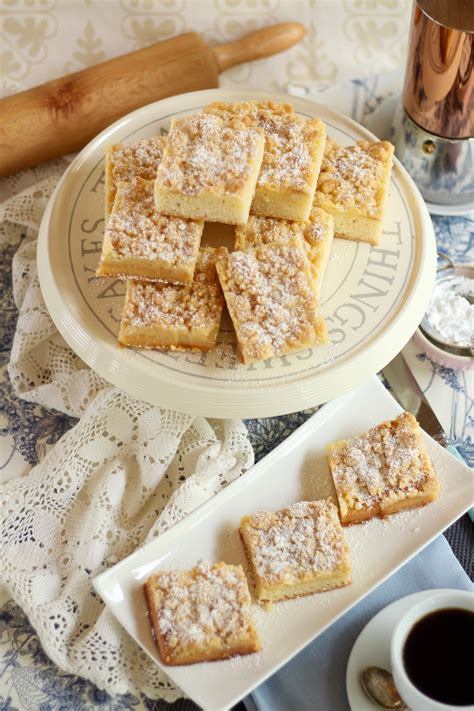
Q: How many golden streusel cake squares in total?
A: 11